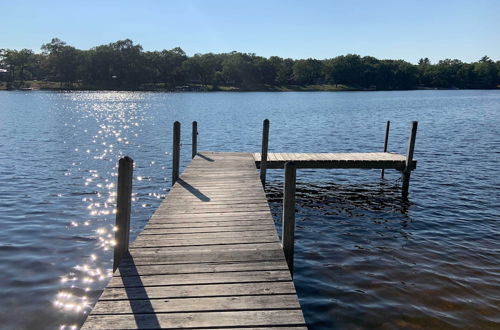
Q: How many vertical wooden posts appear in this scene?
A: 7